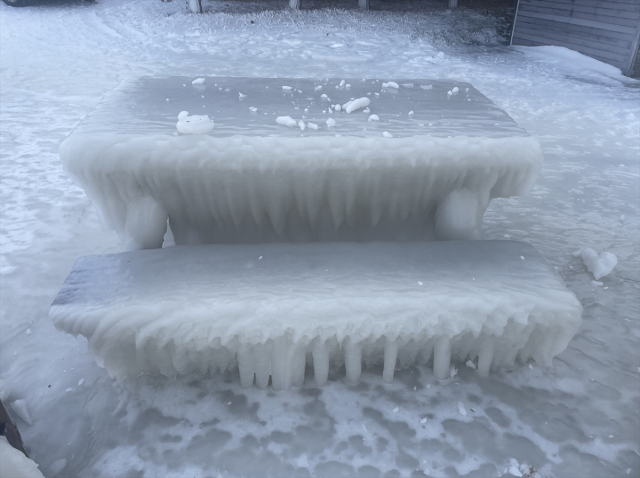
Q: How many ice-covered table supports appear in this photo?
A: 2